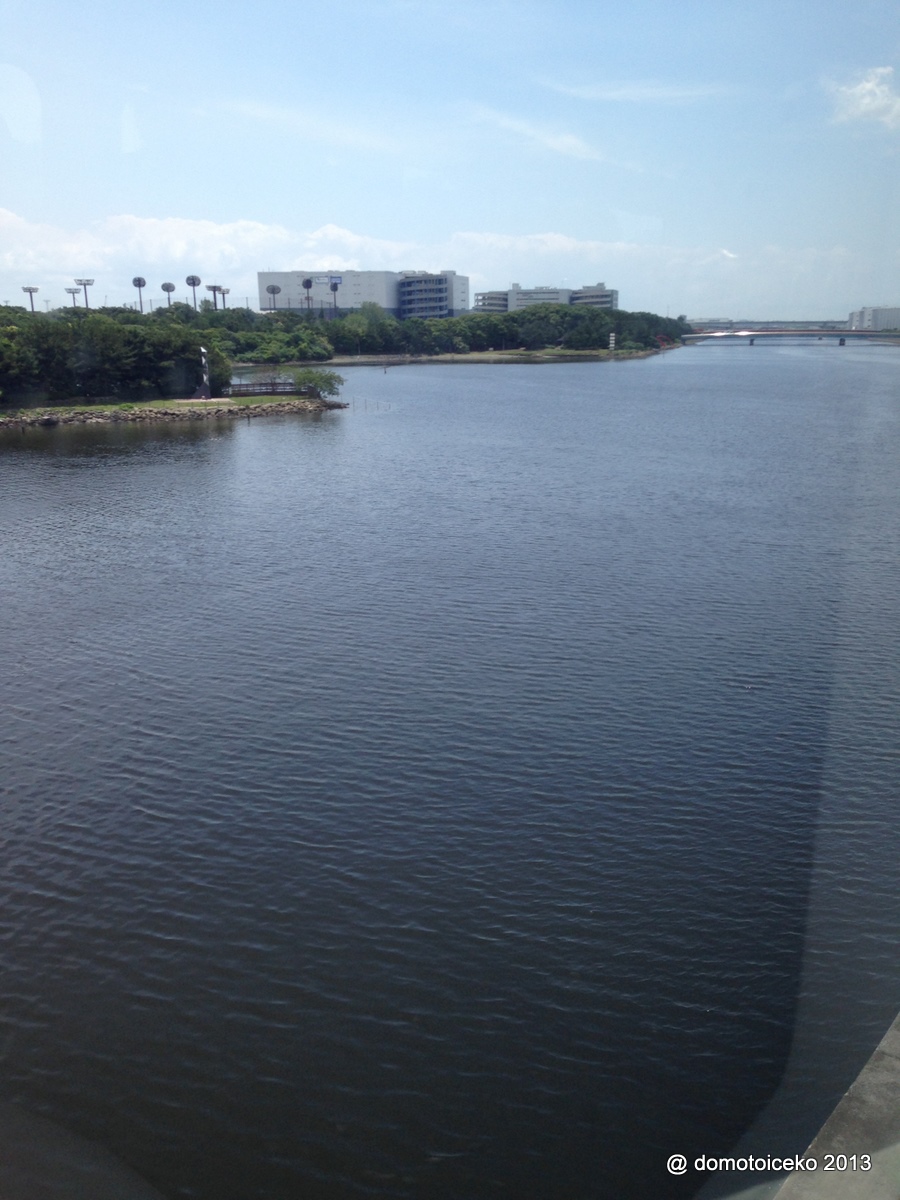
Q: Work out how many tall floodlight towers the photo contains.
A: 11